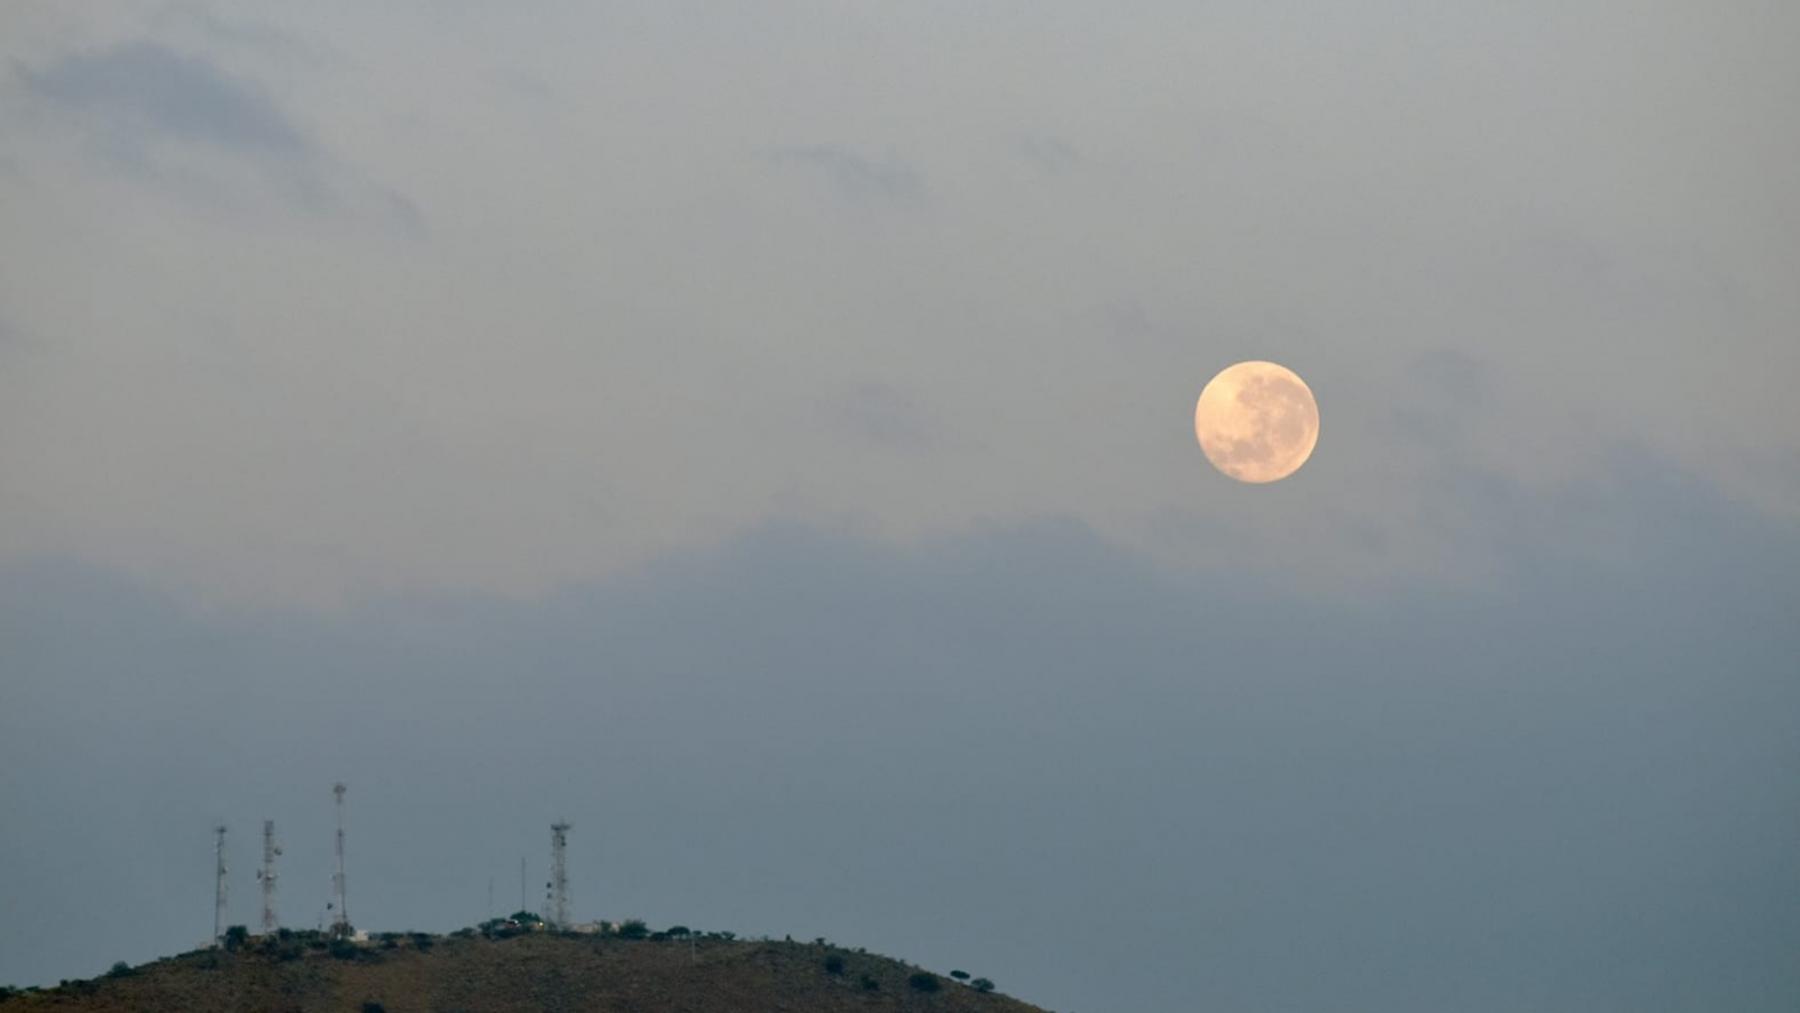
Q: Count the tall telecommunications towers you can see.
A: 4